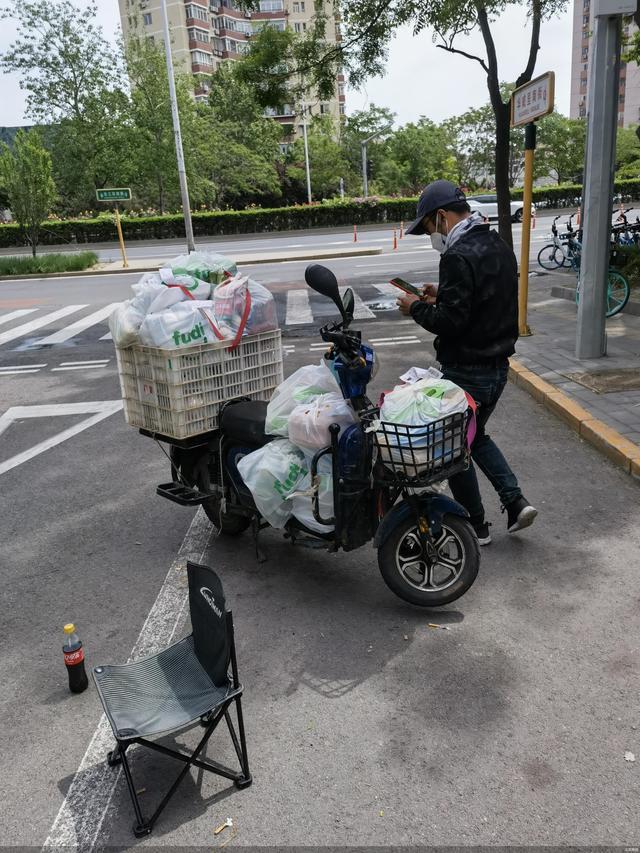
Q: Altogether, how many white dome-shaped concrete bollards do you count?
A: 0